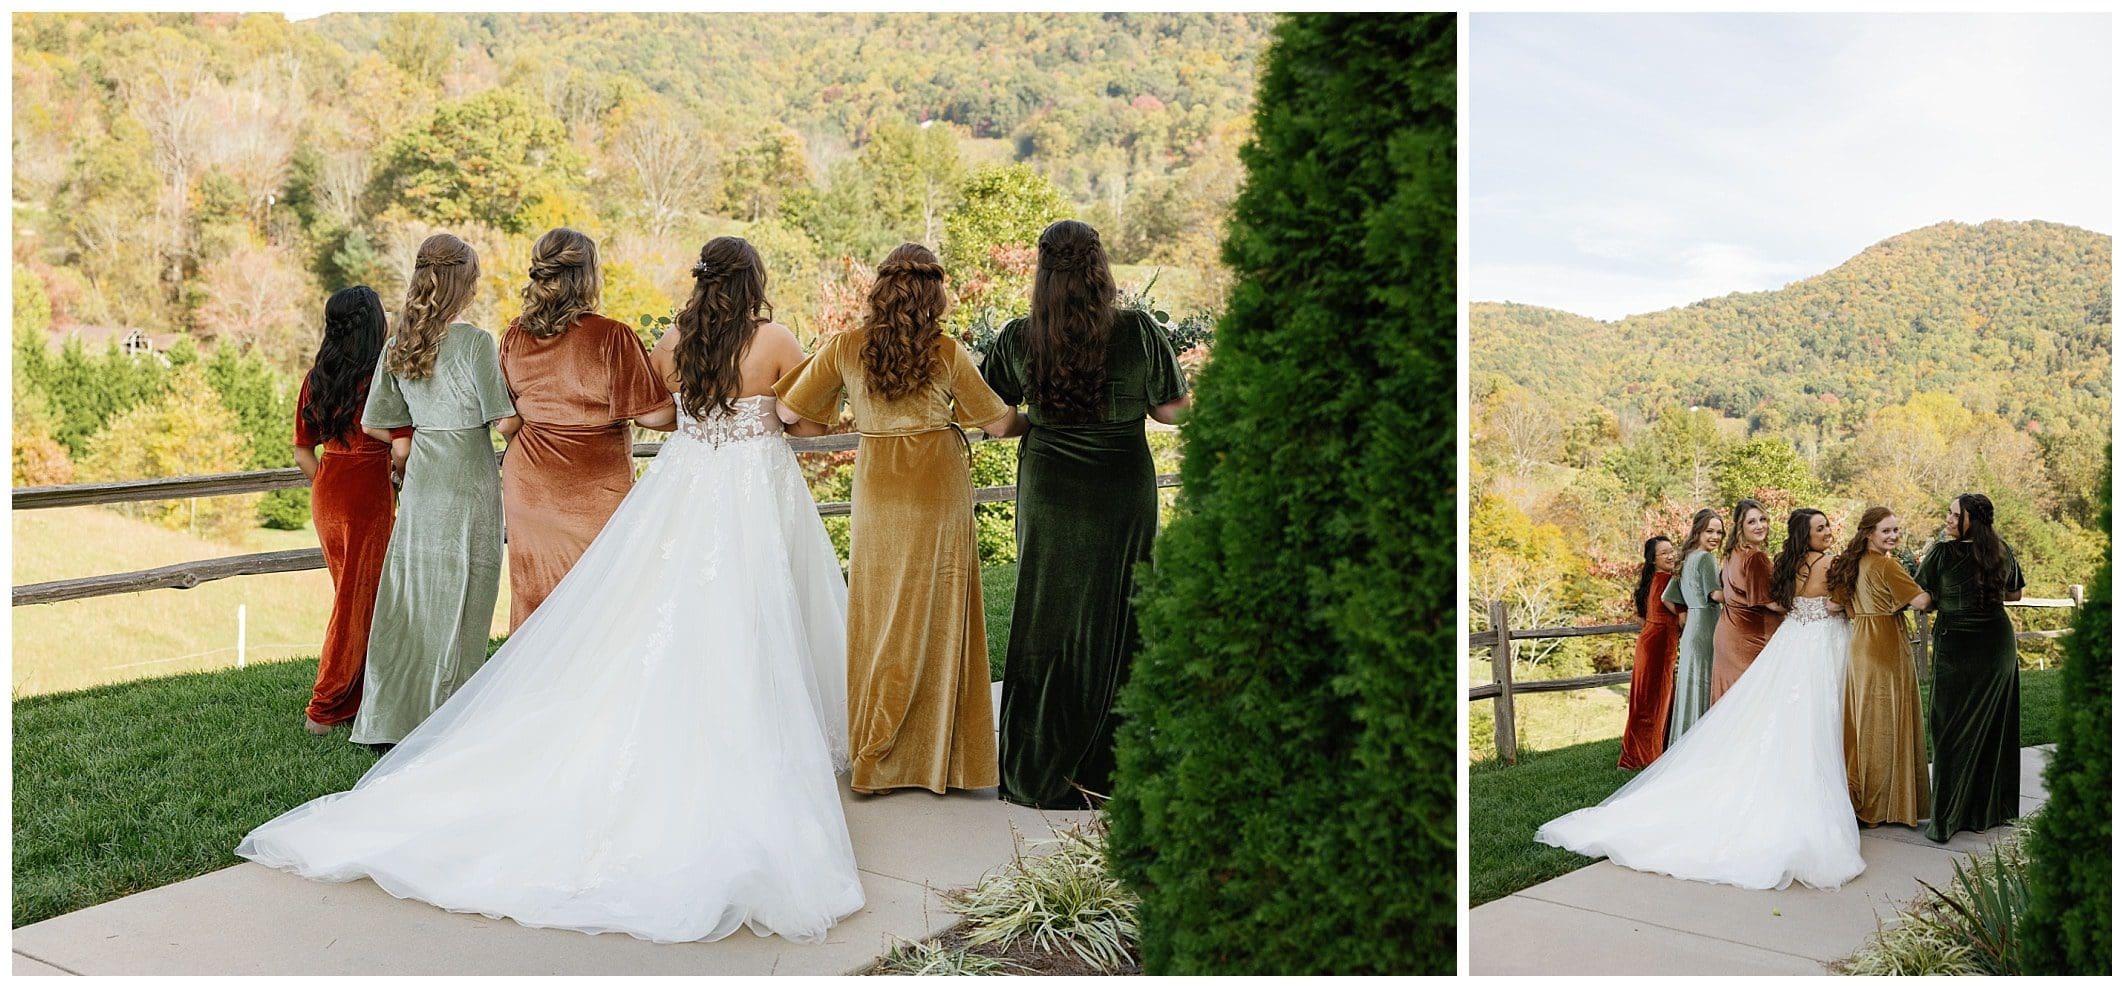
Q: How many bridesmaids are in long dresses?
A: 5